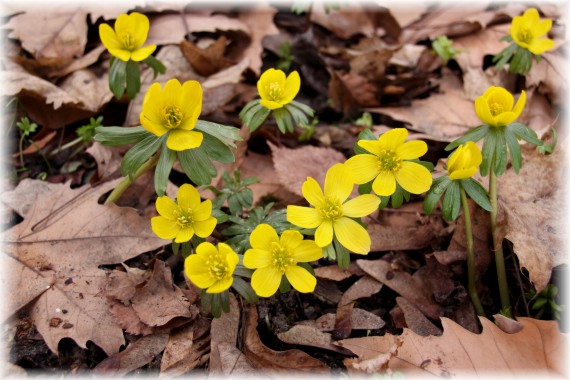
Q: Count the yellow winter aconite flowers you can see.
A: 11